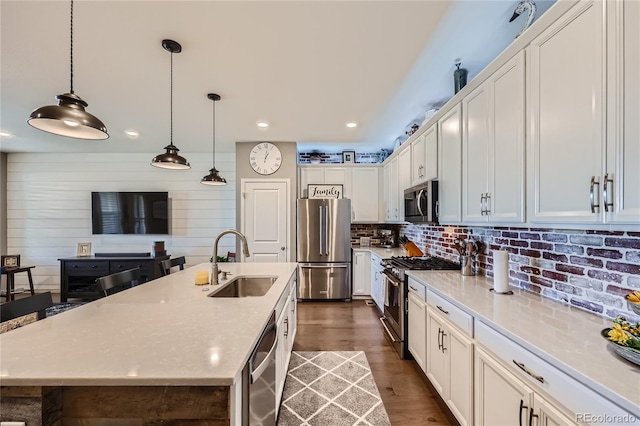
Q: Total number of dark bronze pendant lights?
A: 3